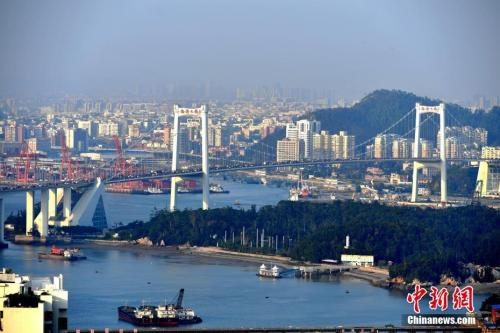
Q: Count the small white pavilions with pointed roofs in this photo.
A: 2